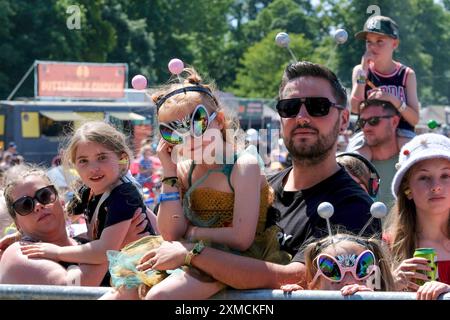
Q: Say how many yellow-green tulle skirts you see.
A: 1